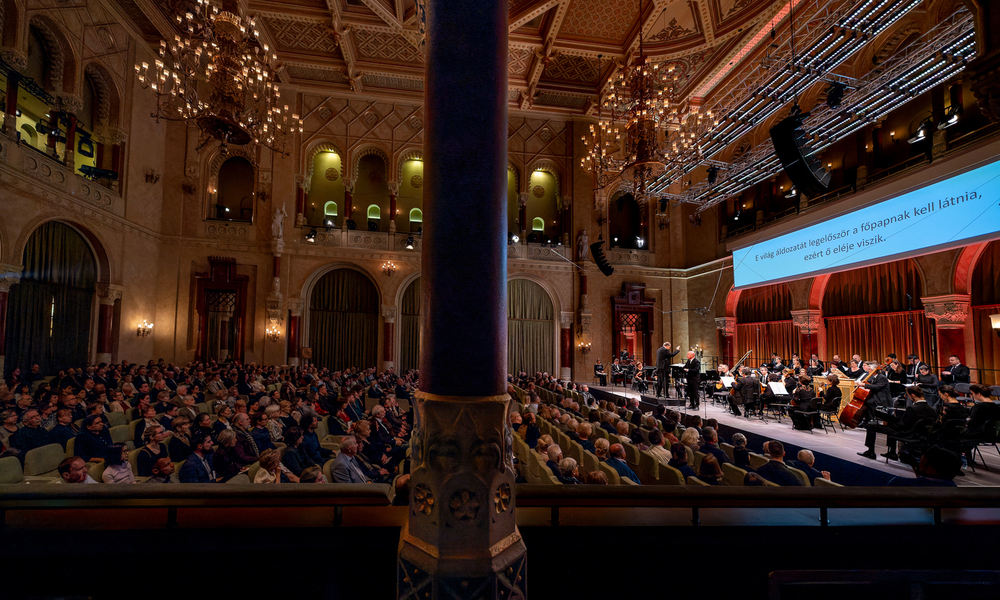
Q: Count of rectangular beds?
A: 0